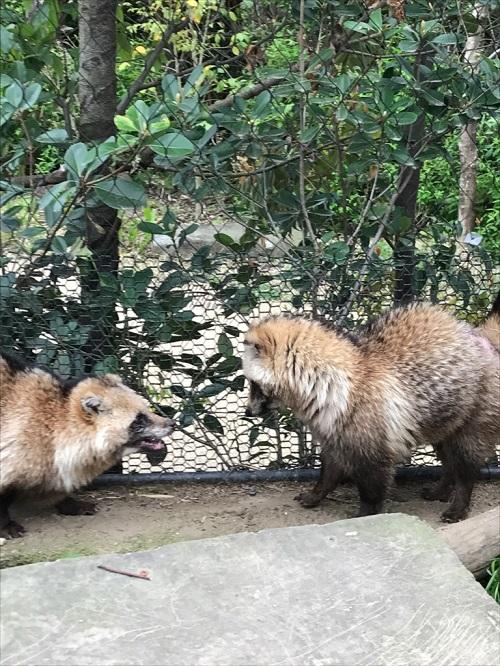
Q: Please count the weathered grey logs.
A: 1